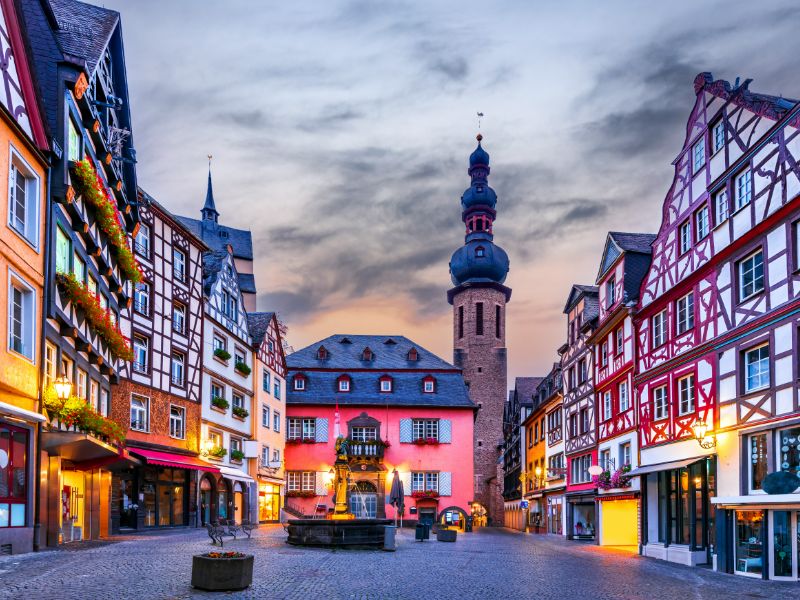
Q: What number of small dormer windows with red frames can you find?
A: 7